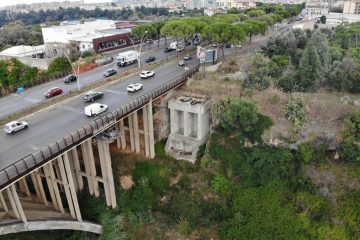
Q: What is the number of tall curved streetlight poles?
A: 2